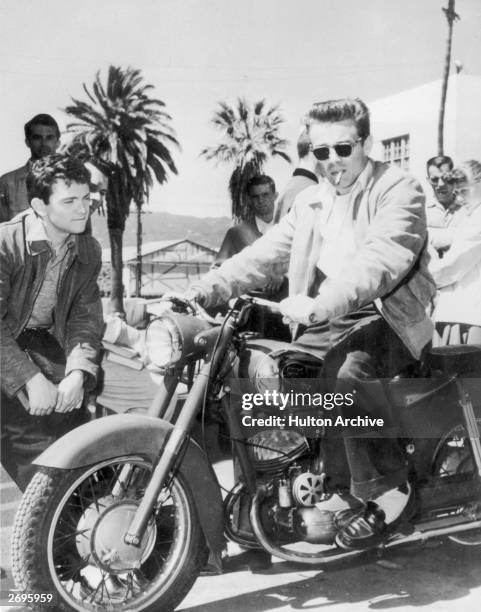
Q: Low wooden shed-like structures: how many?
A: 1